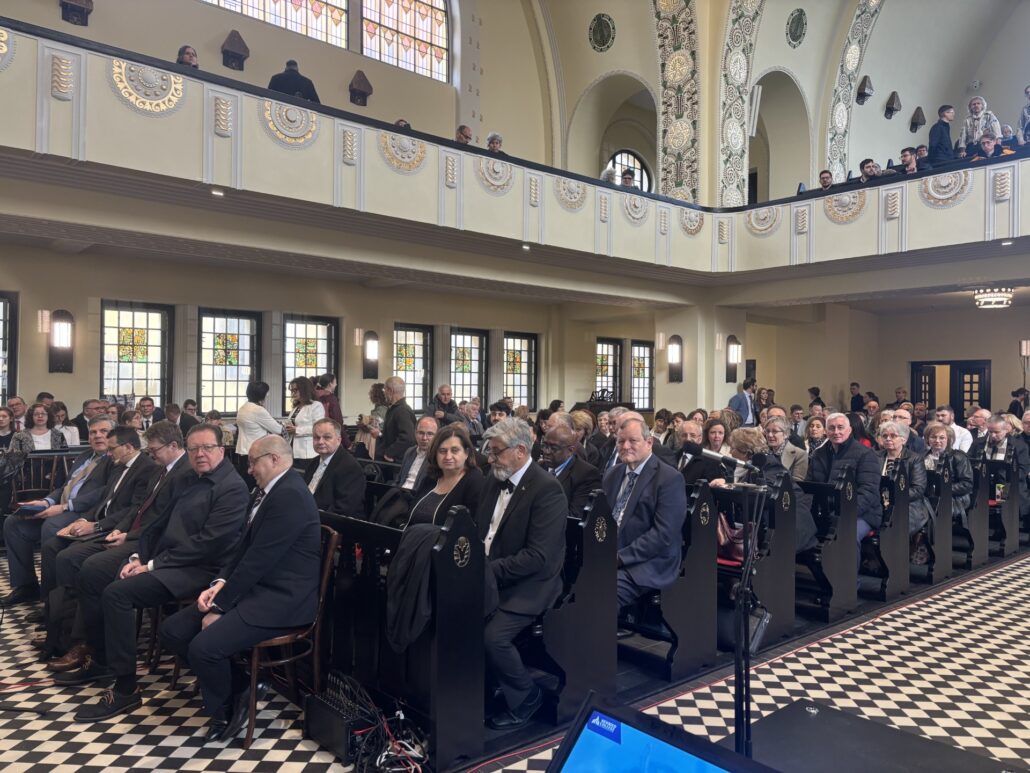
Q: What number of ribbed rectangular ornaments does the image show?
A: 11